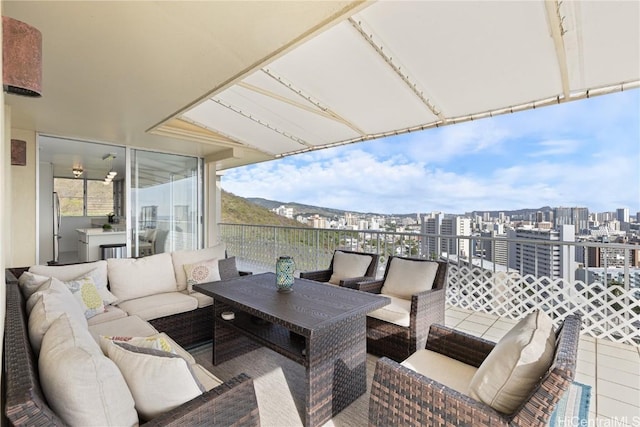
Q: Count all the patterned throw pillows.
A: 3